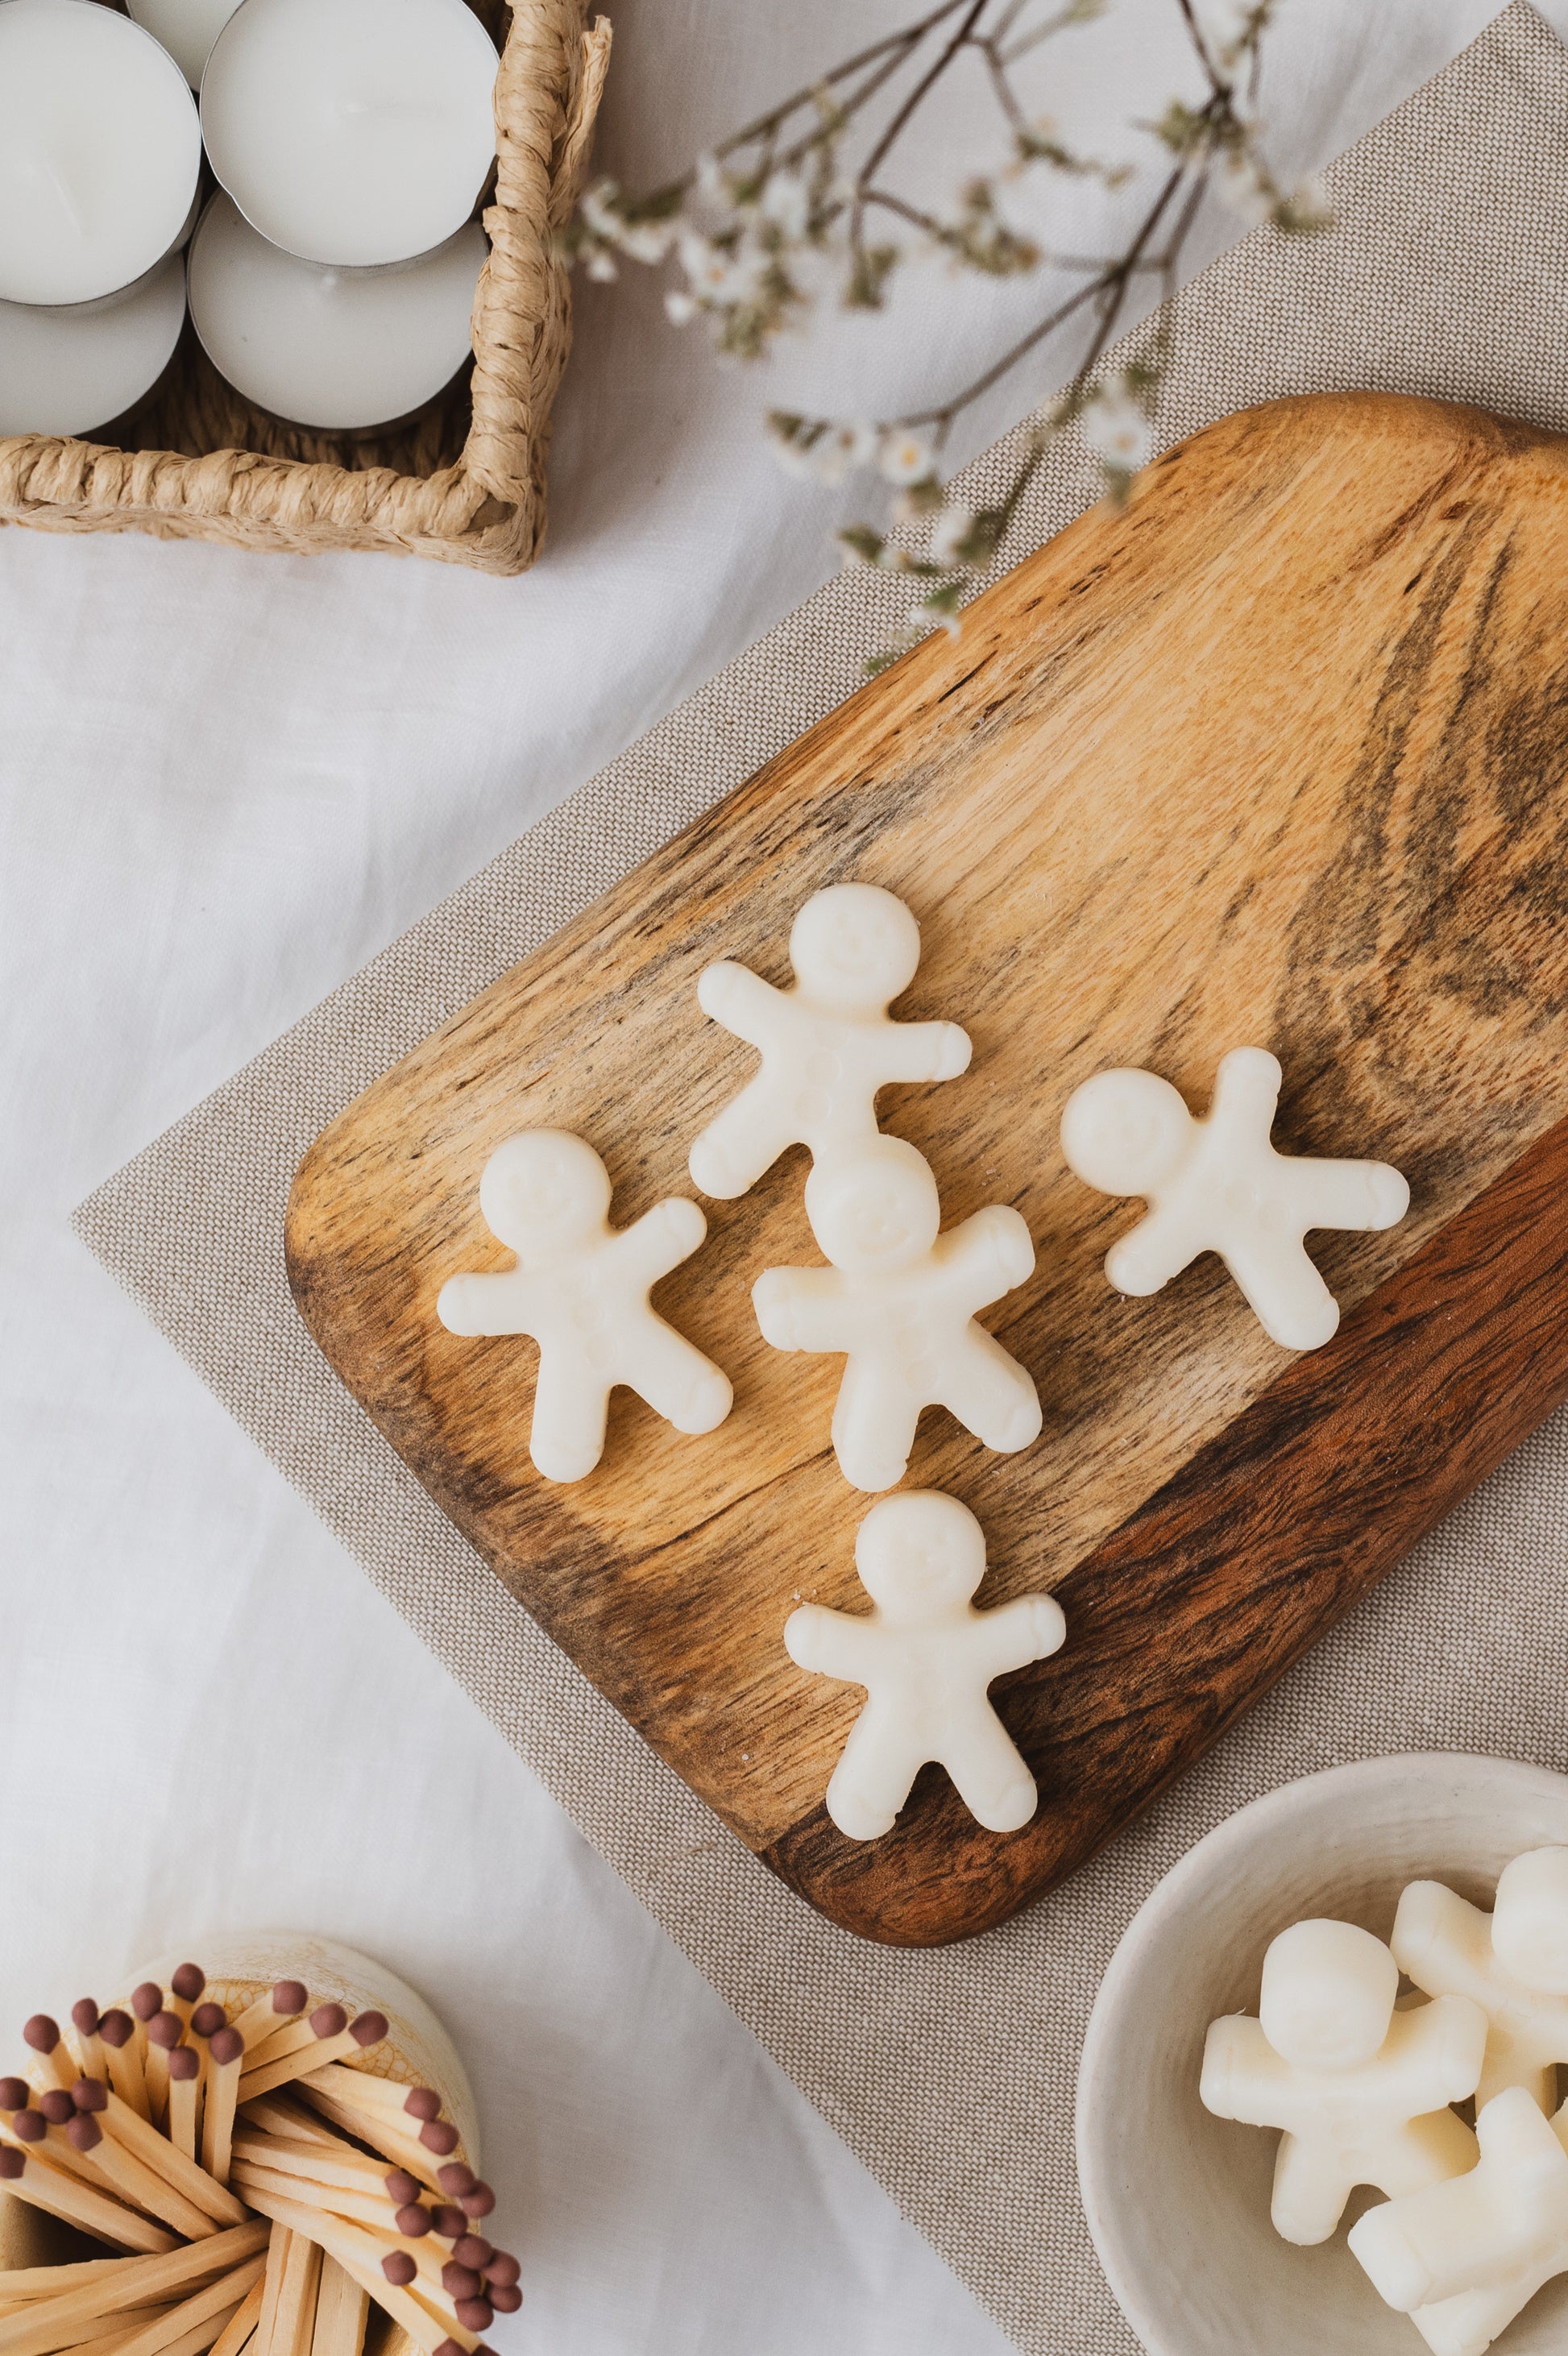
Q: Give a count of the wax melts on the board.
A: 5